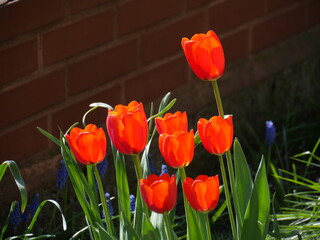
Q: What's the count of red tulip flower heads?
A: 8